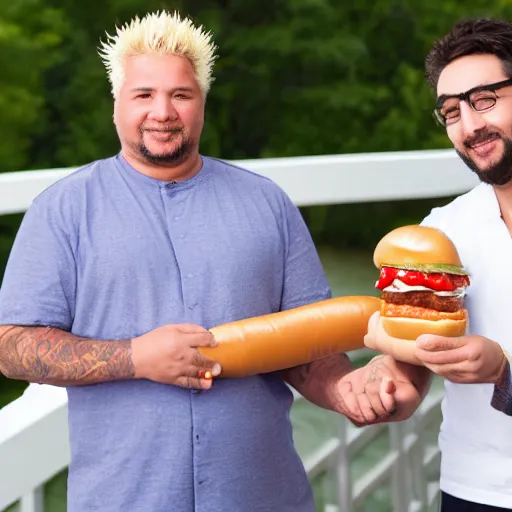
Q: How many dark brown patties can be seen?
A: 1